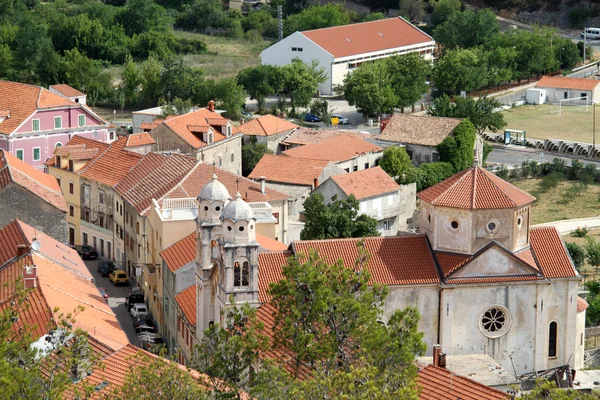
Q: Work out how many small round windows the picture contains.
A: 9